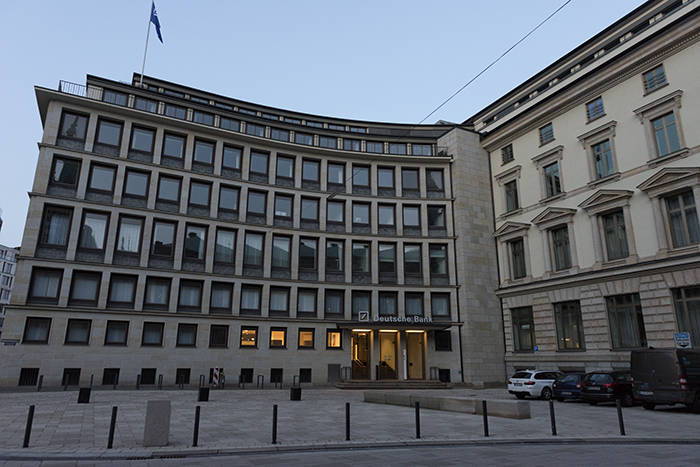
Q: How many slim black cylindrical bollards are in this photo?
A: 9